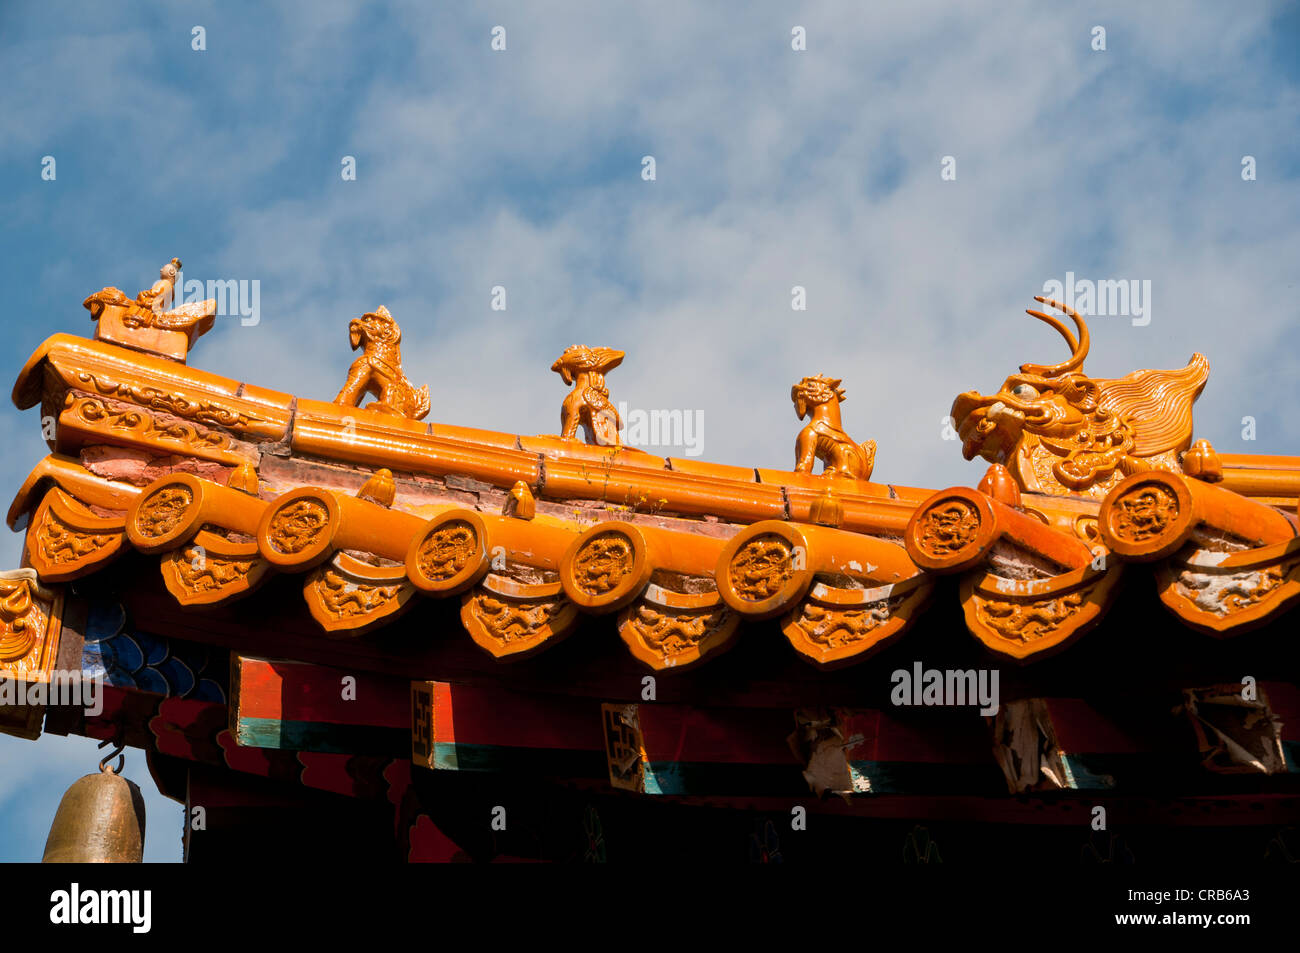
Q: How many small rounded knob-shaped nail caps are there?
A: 6